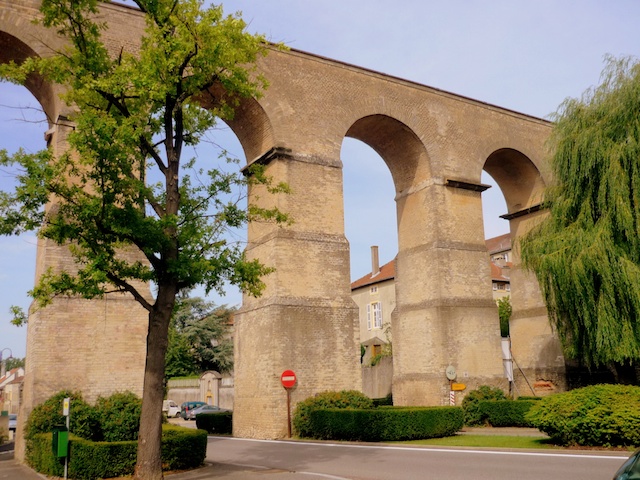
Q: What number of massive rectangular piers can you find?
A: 4